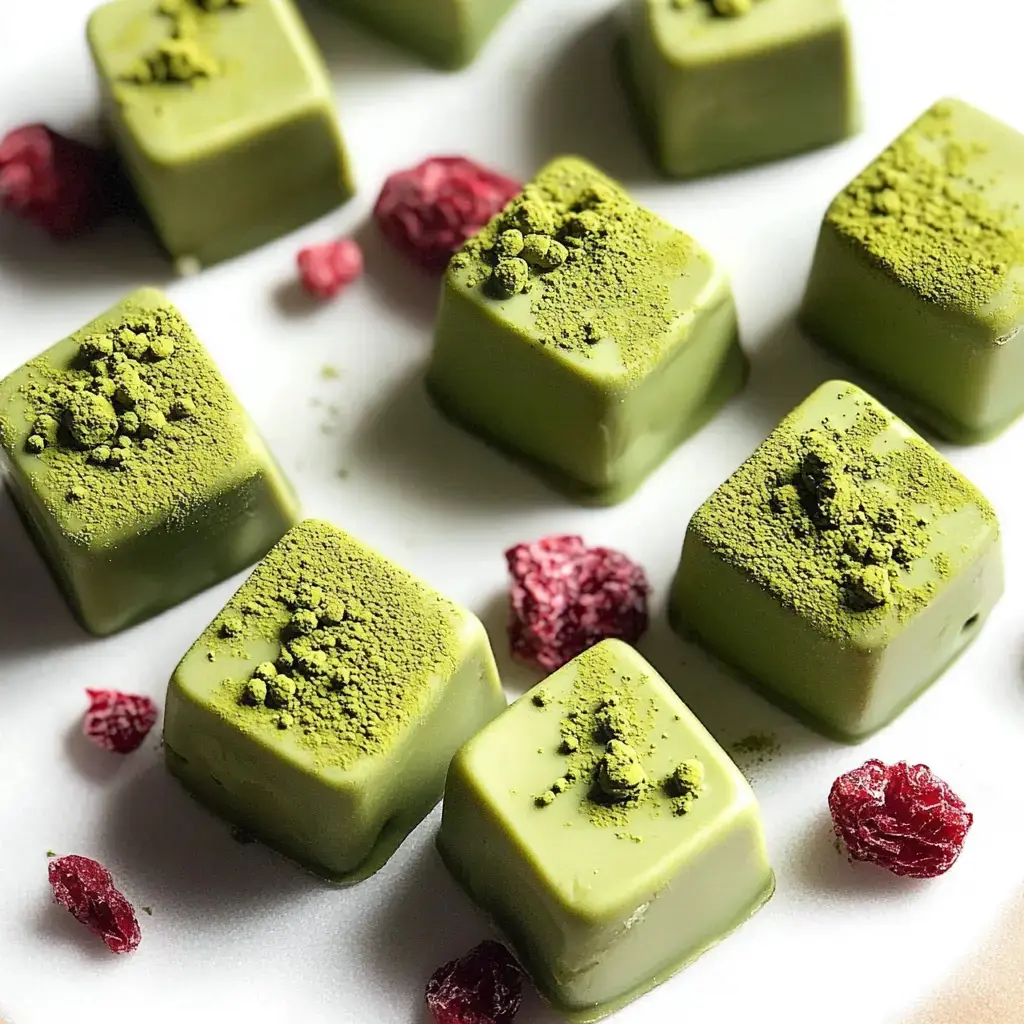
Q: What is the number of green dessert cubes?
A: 9